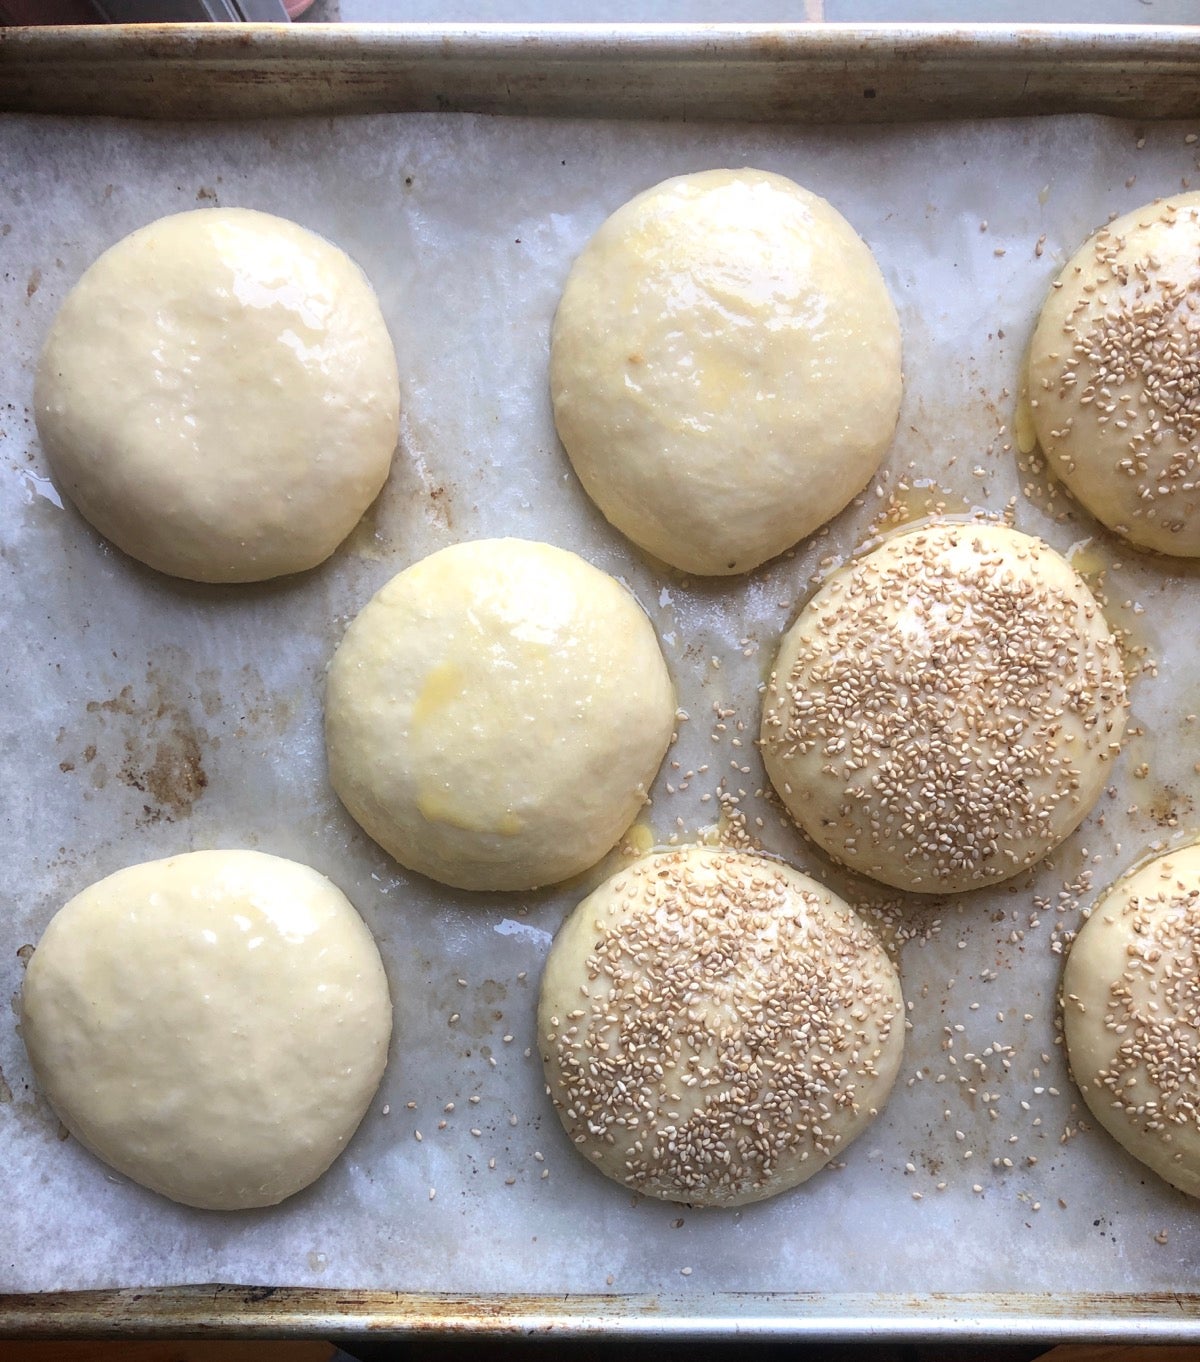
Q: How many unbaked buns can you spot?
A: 8